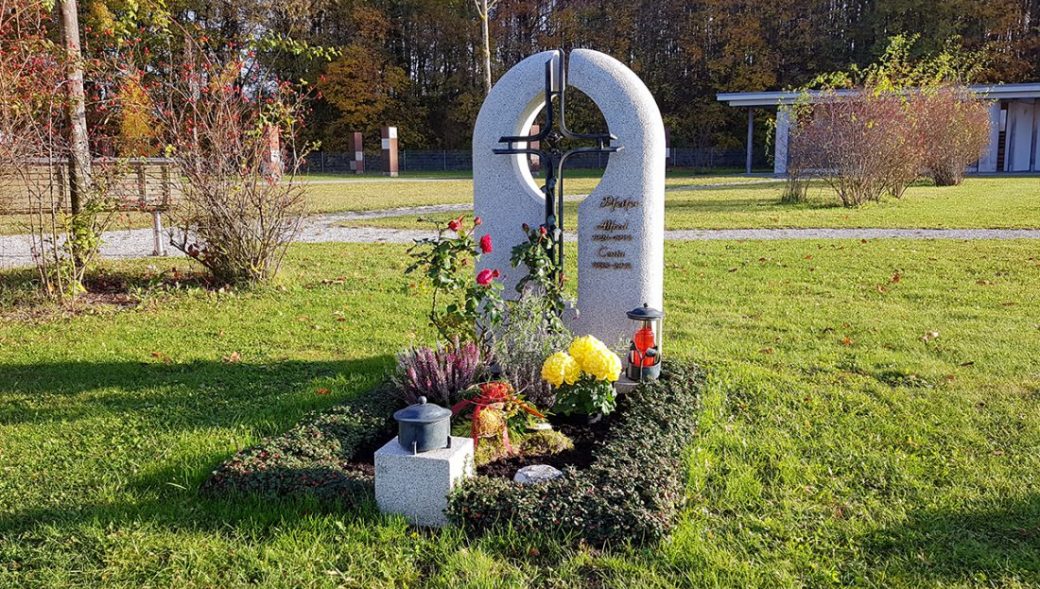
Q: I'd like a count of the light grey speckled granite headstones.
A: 1